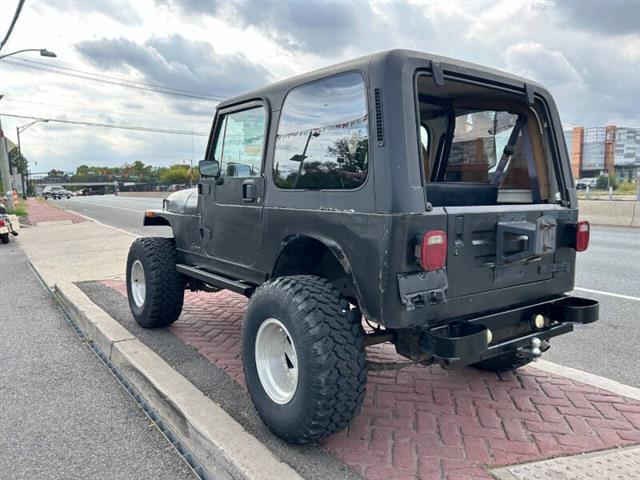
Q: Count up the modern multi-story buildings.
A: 1